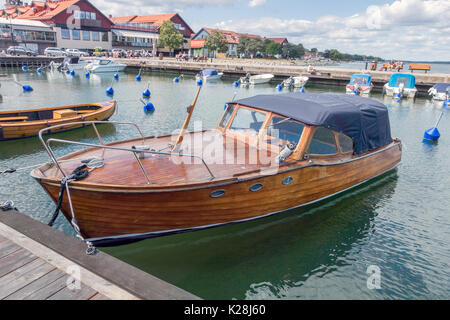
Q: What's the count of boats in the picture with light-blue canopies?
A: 2